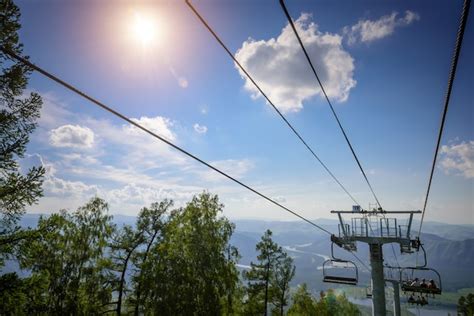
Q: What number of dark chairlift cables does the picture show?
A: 4